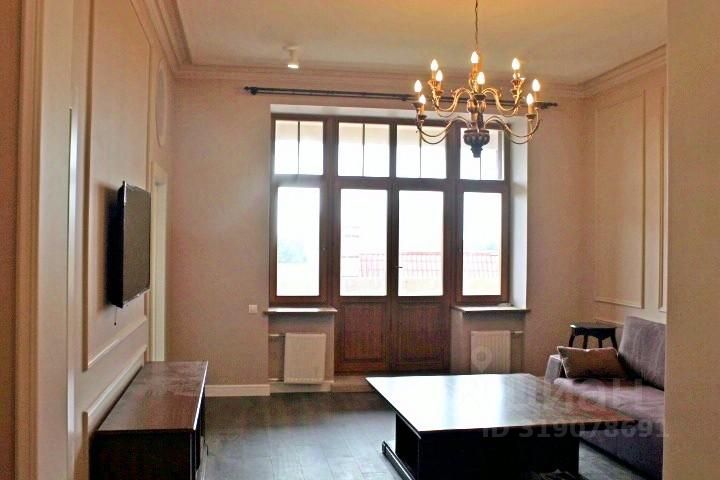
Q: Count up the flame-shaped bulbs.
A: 9